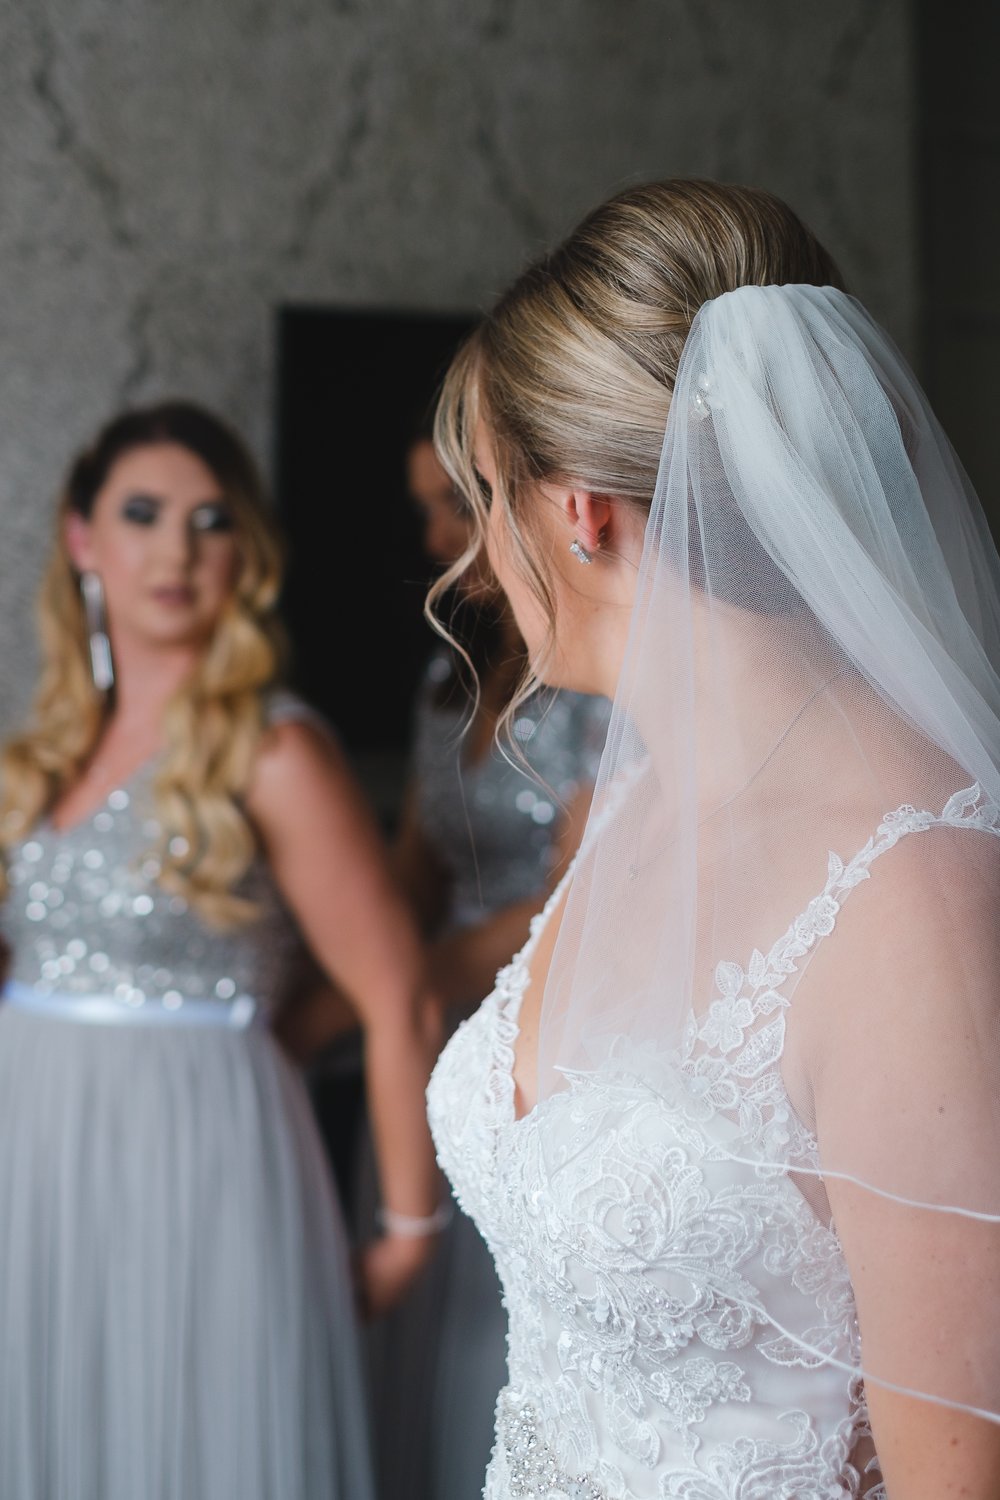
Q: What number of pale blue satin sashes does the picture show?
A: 1